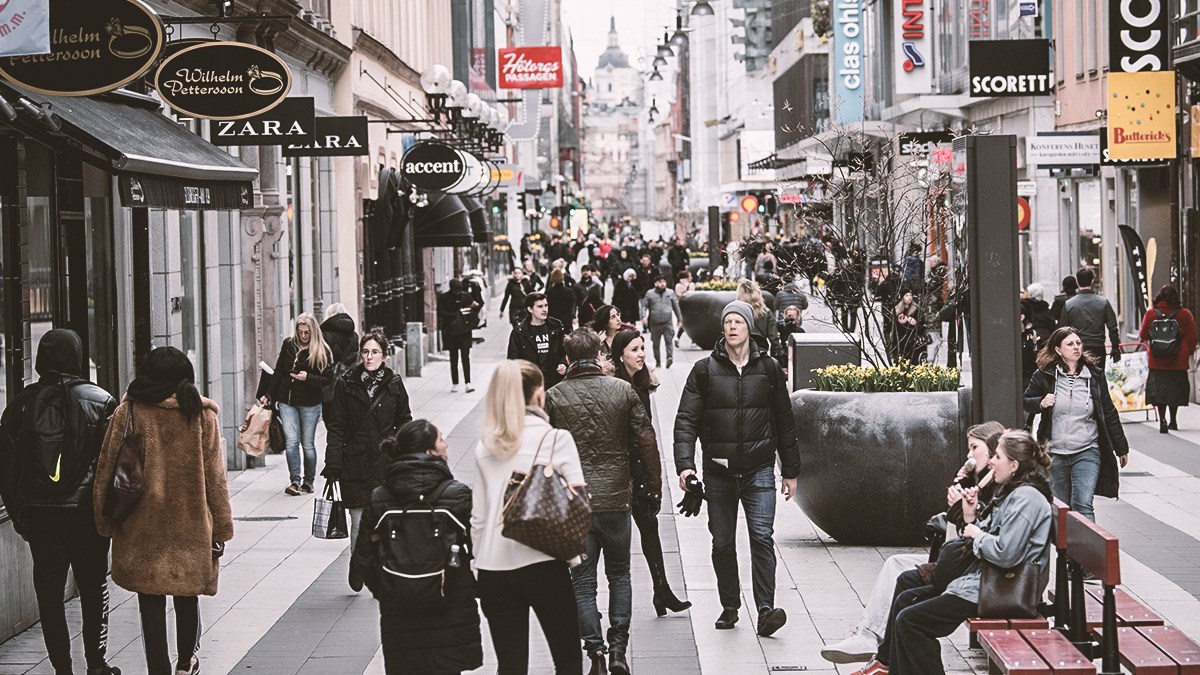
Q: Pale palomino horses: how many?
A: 0